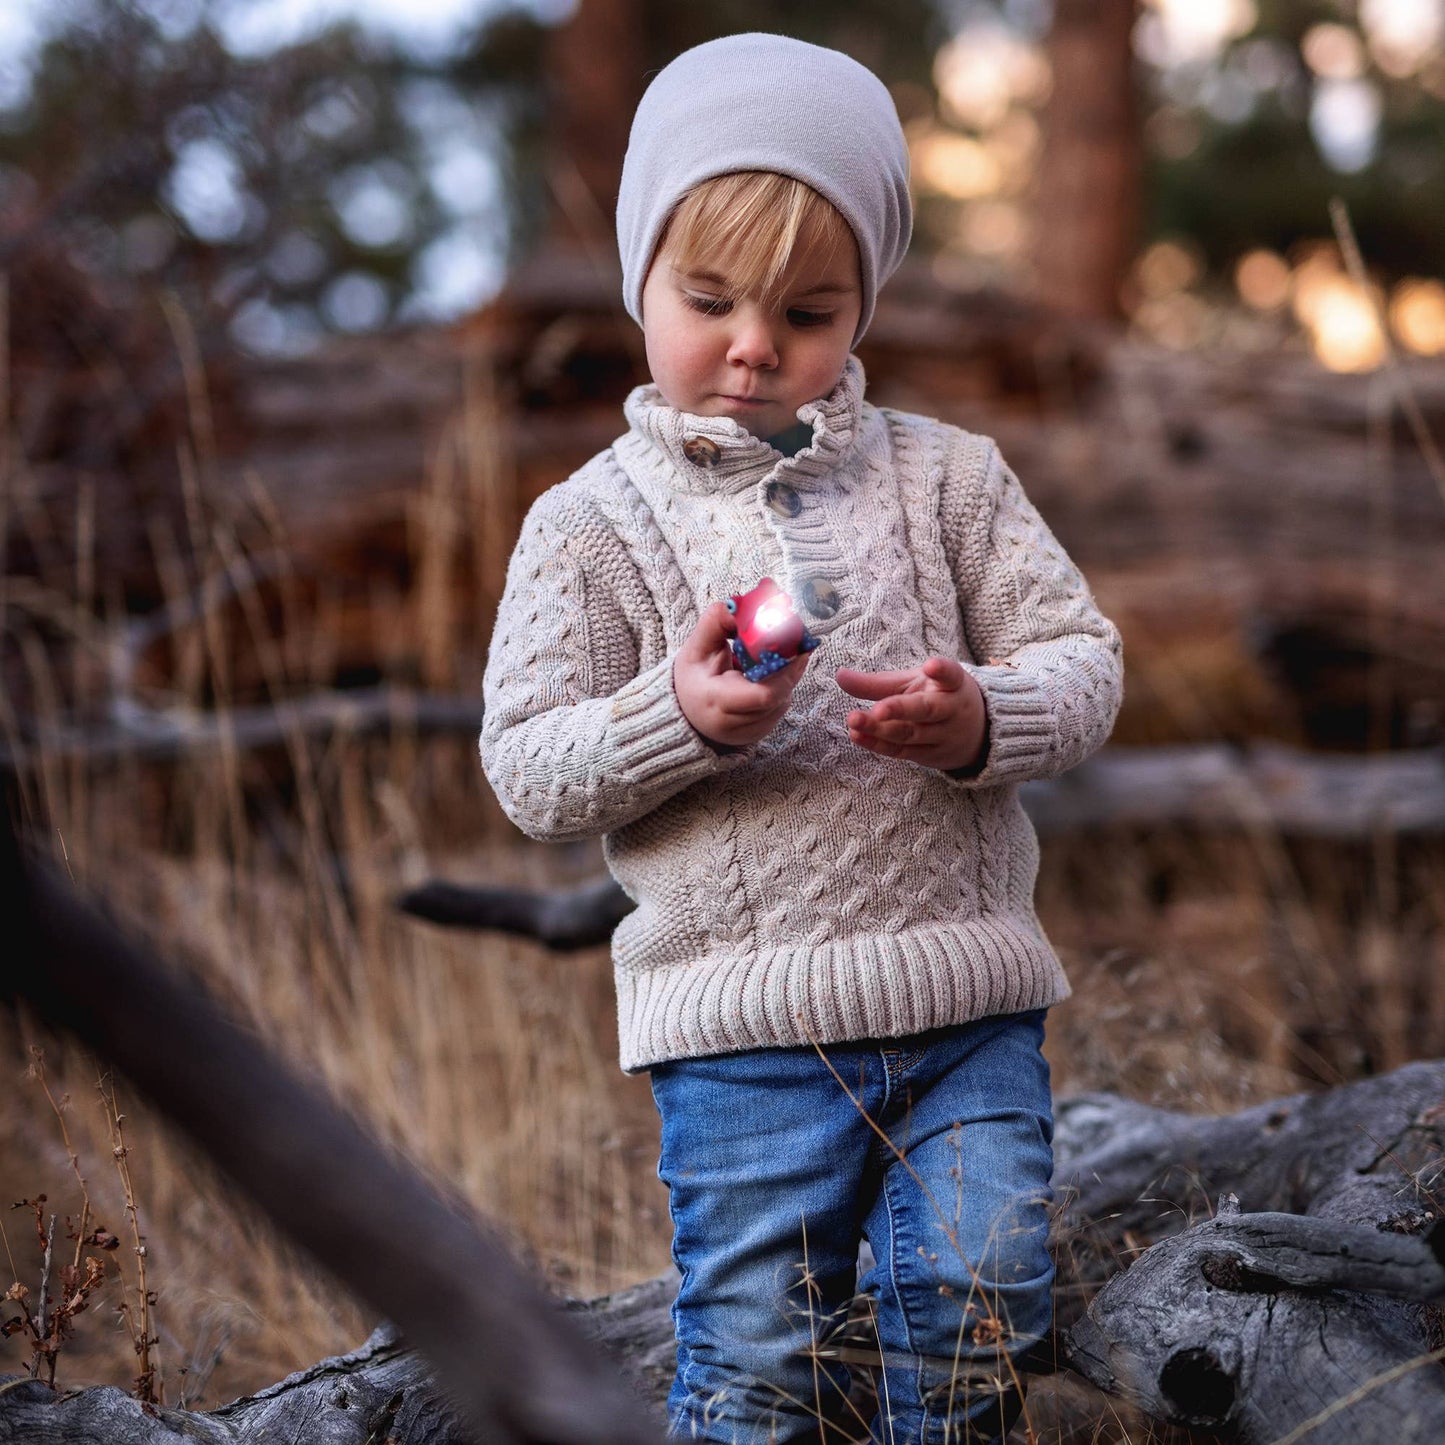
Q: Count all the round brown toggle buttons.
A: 3